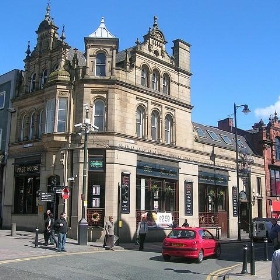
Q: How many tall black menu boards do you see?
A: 3